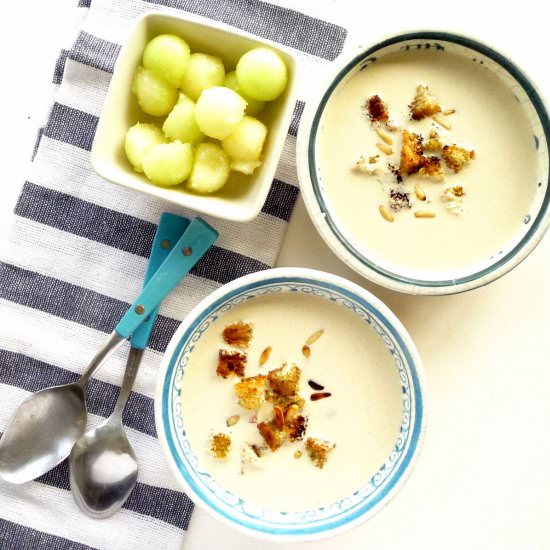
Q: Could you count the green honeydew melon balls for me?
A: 11